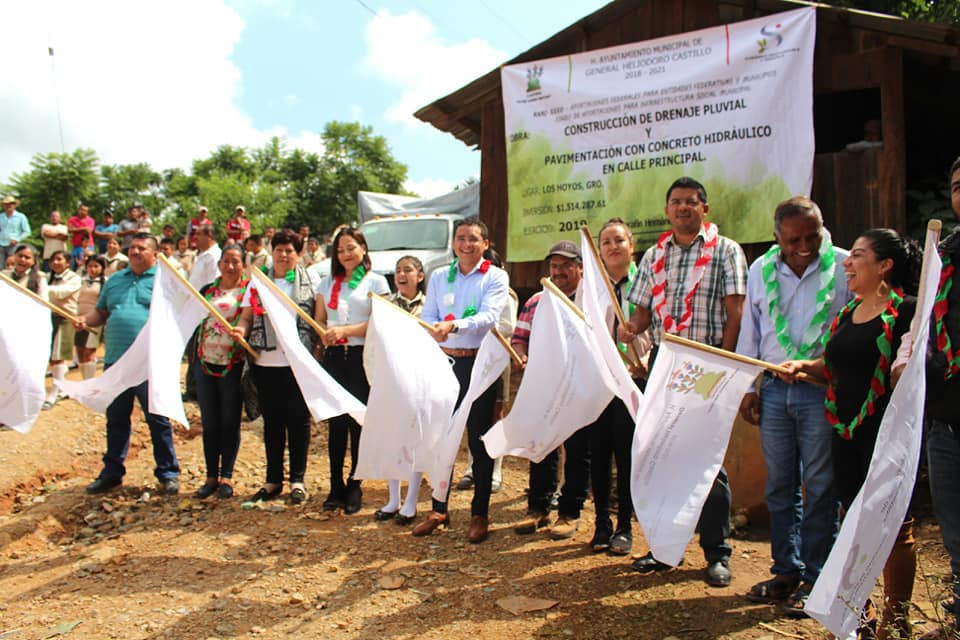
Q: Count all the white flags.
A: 9